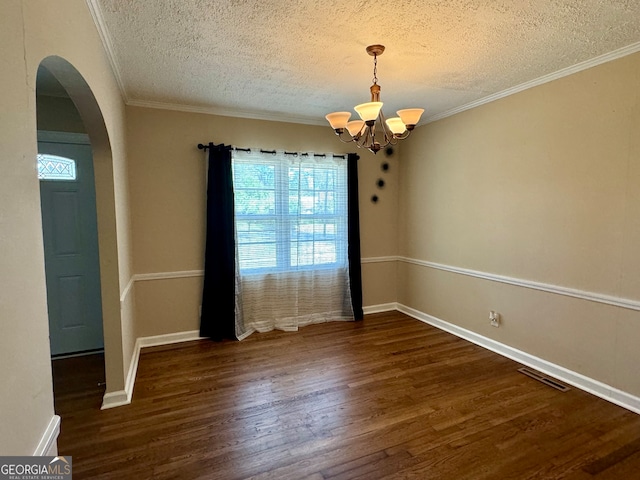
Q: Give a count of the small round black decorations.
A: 4